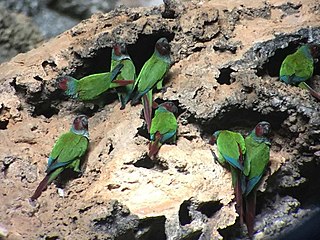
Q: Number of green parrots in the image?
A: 8